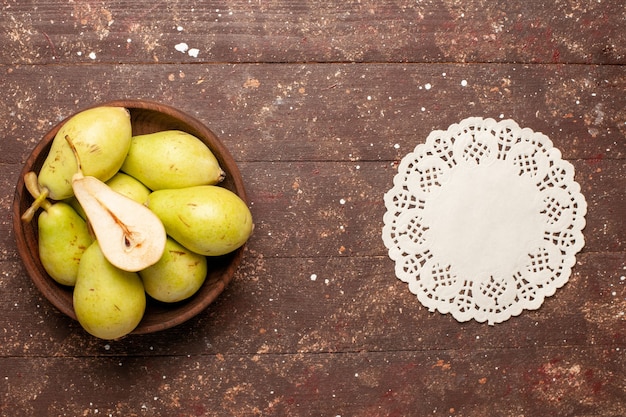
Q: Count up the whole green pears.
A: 7